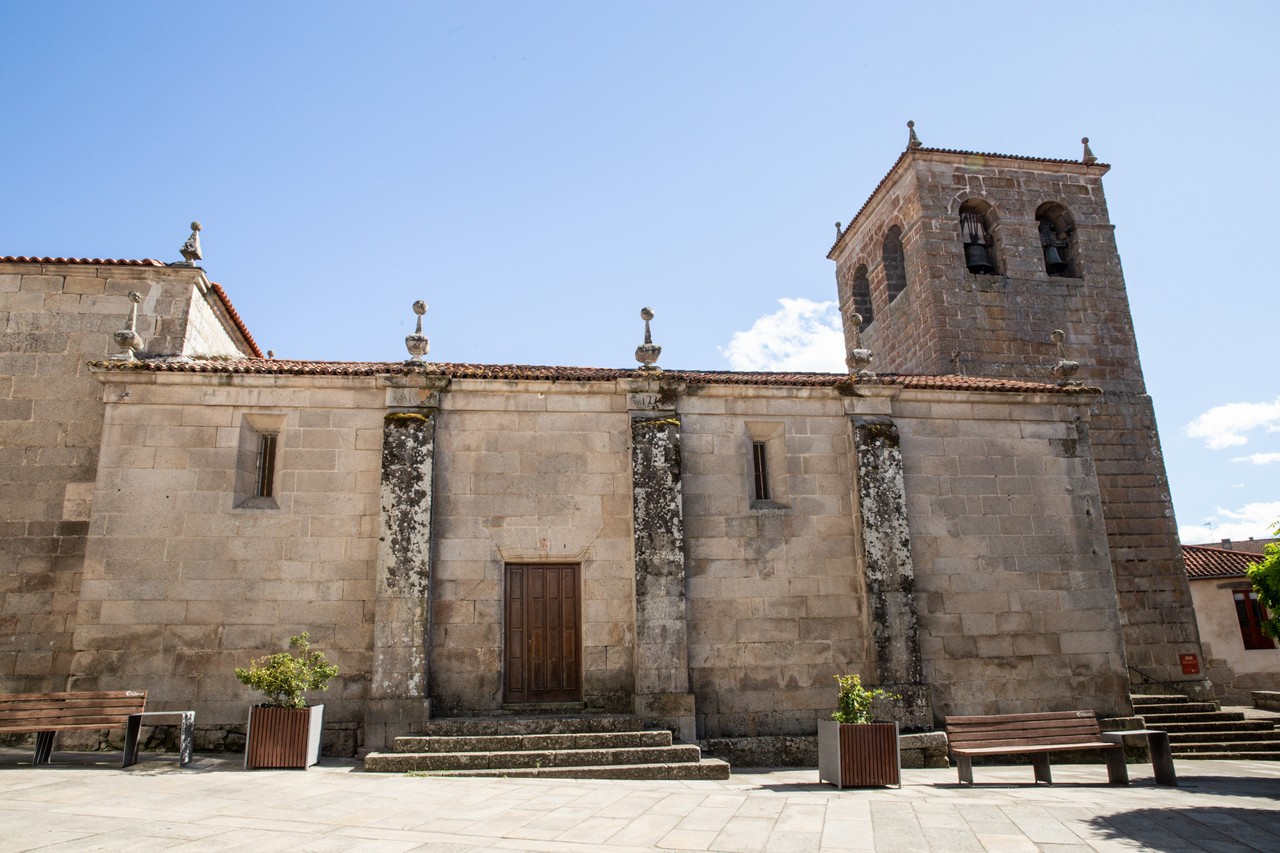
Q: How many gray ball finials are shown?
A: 9